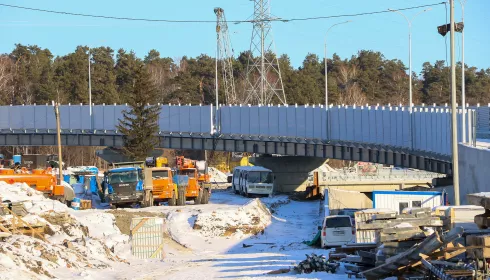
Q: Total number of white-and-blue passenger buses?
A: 1